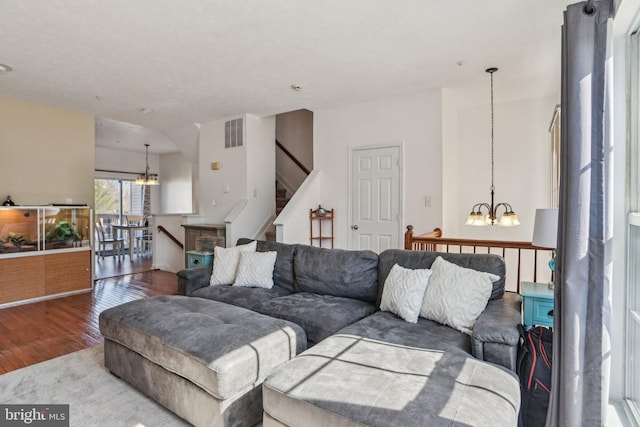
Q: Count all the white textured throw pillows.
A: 4